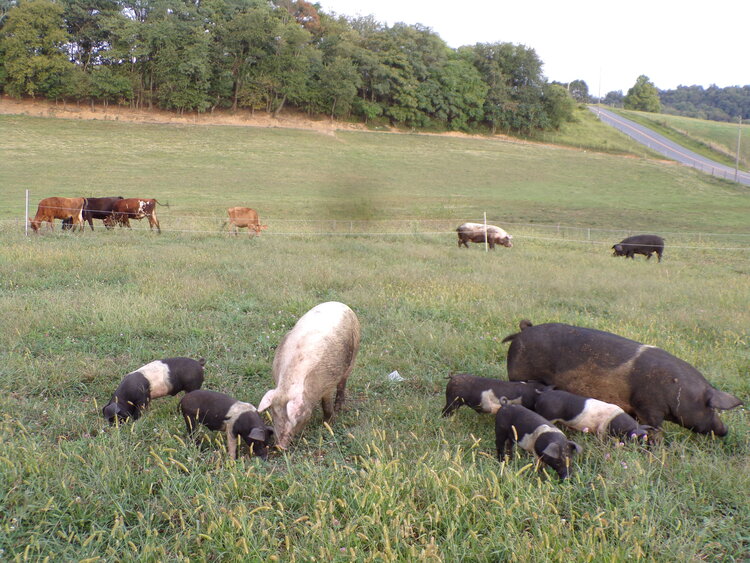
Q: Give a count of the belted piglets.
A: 5